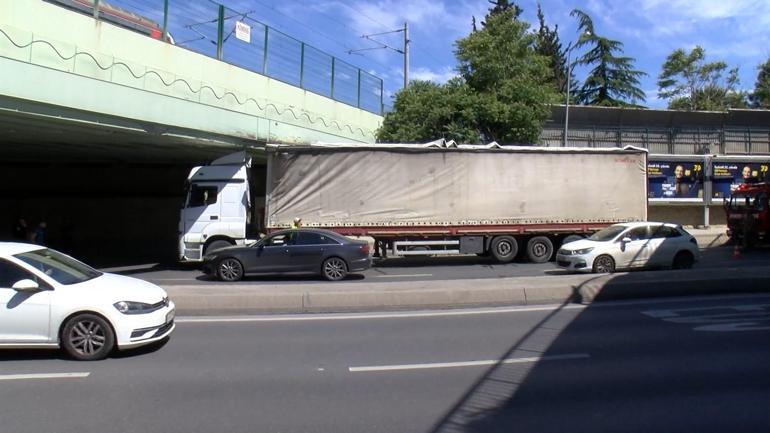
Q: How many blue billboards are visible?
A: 2